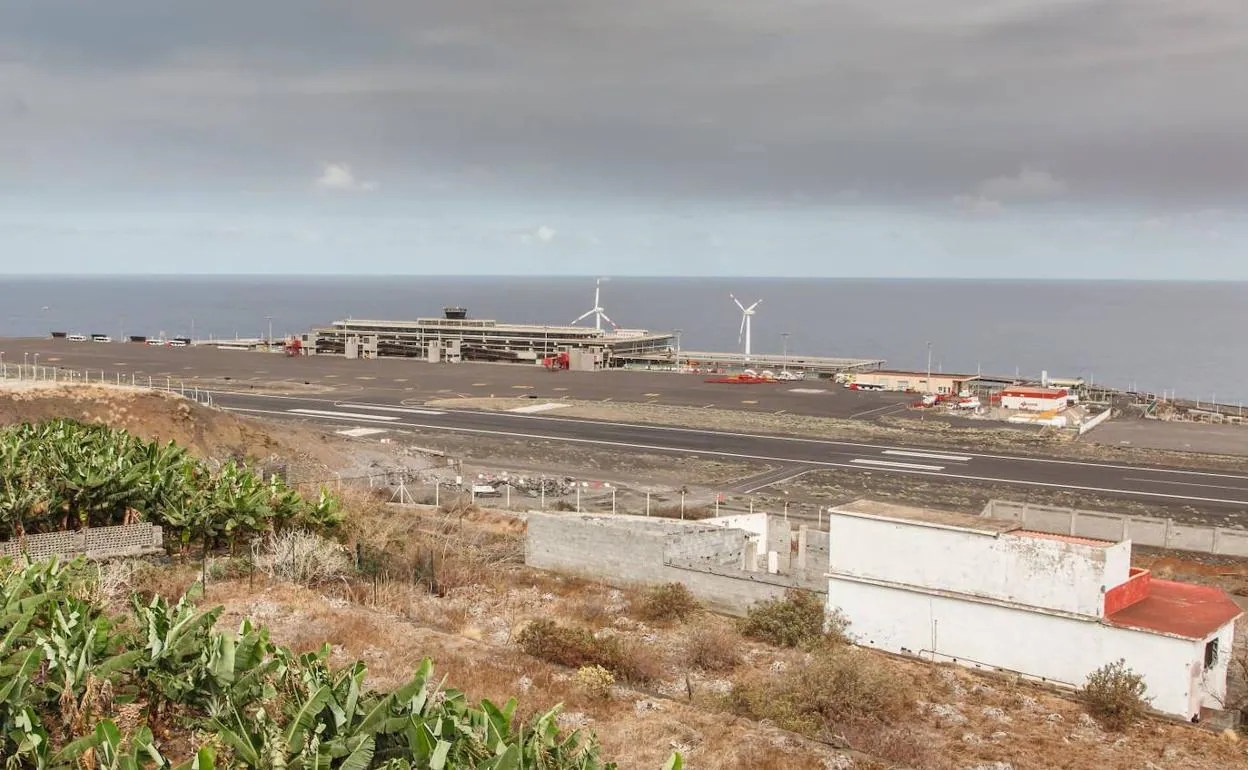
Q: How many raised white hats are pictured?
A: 0